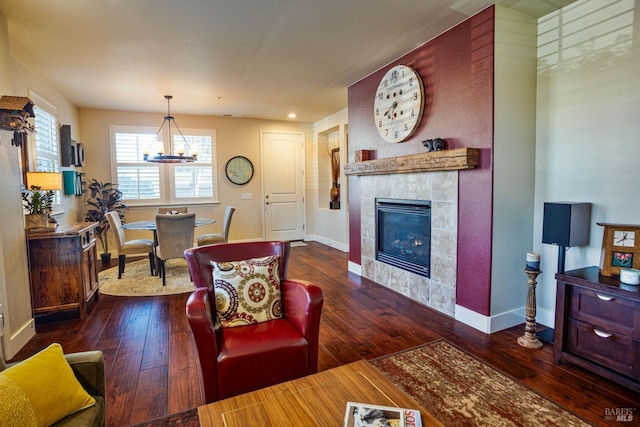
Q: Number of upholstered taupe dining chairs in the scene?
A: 4